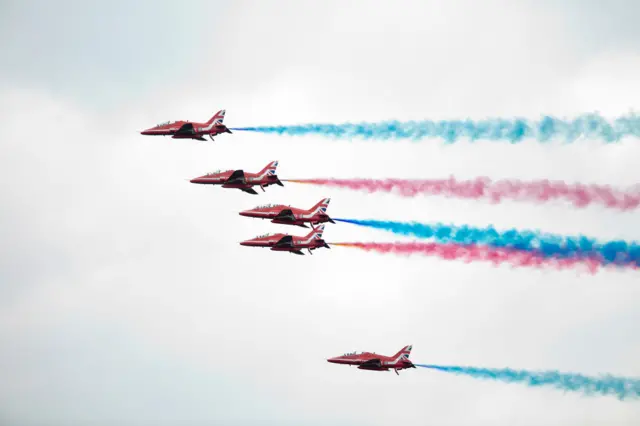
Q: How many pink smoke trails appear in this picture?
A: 2